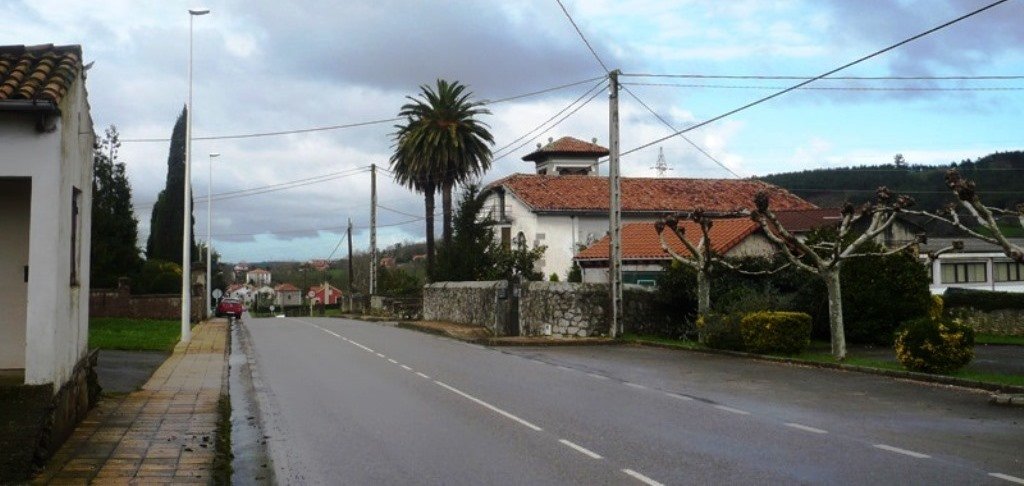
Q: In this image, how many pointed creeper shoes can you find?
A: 0